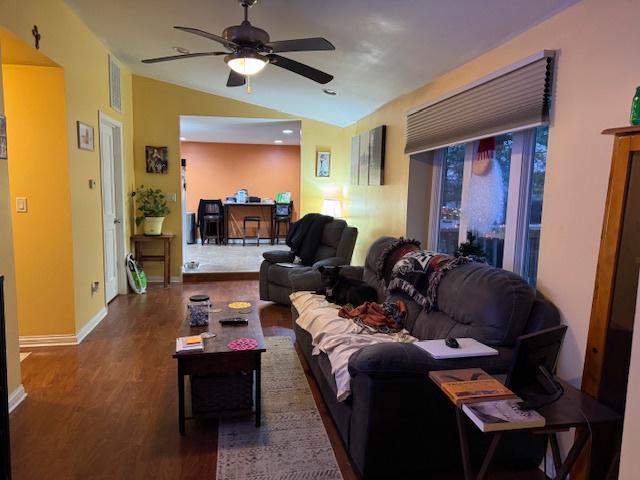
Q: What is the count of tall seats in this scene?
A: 3